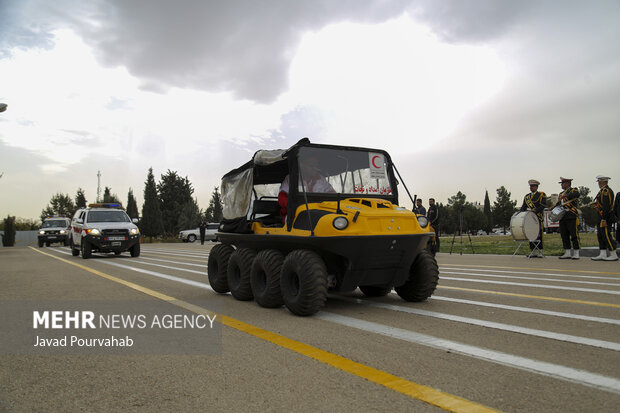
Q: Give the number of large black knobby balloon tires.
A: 6